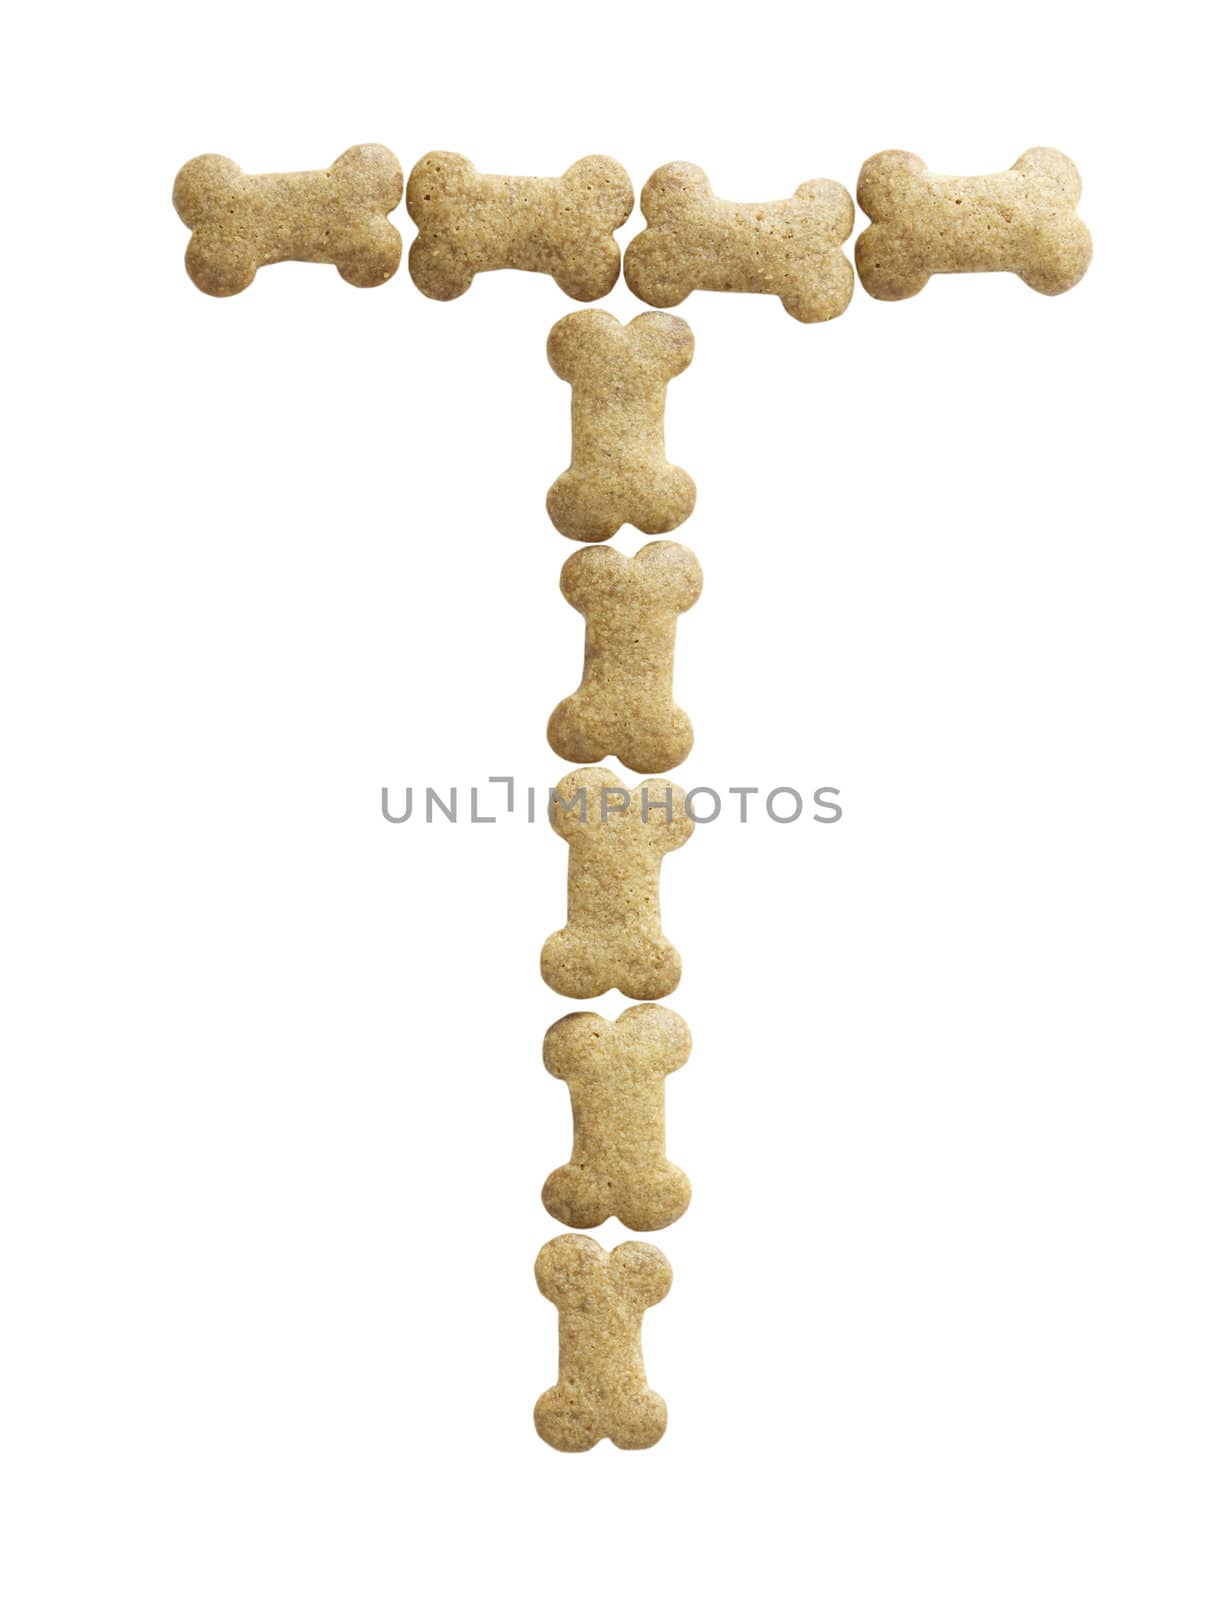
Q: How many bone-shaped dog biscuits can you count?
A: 9